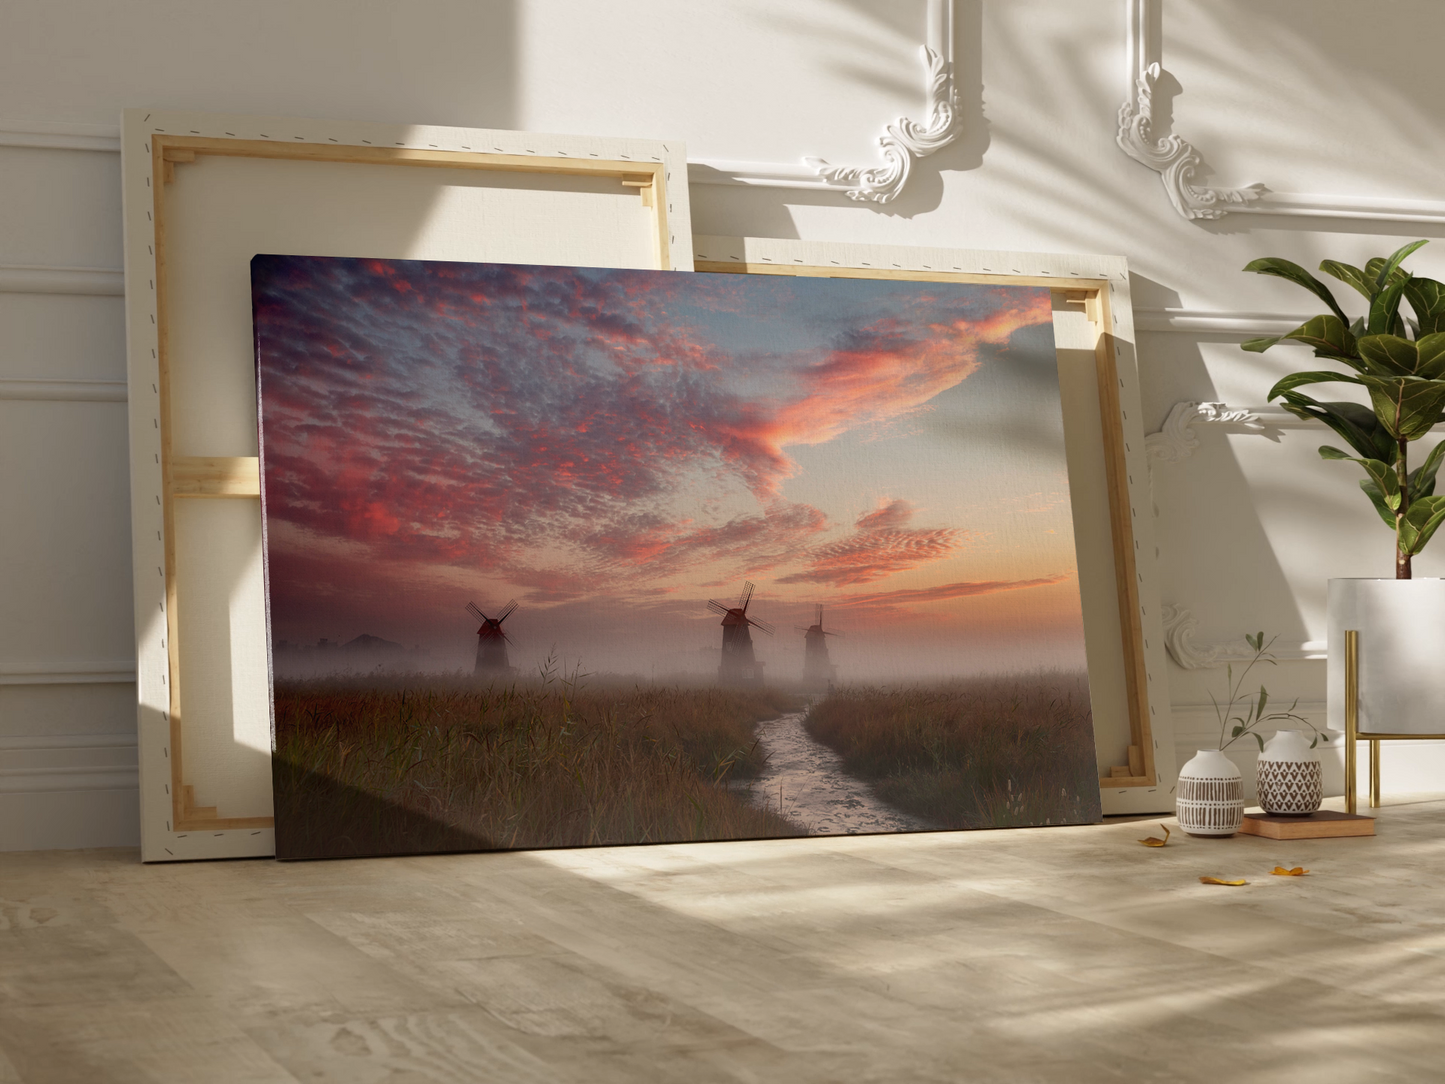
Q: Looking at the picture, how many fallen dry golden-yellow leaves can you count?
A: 3